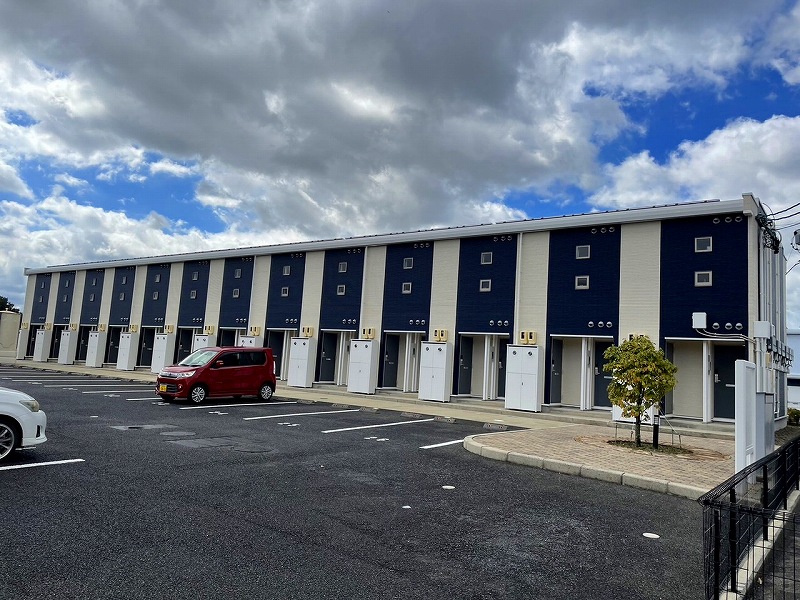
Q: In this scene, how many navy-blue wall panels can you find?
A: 13